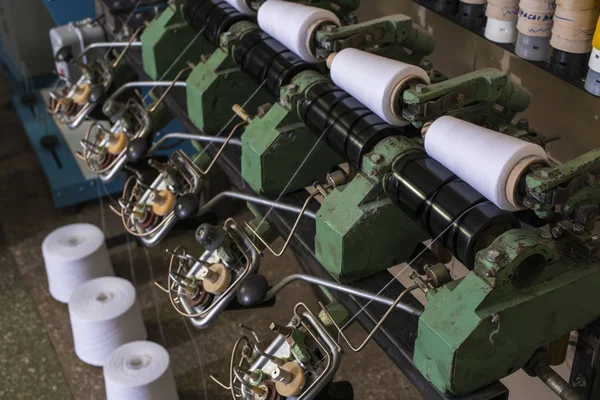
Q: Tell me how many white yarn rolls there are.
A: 7